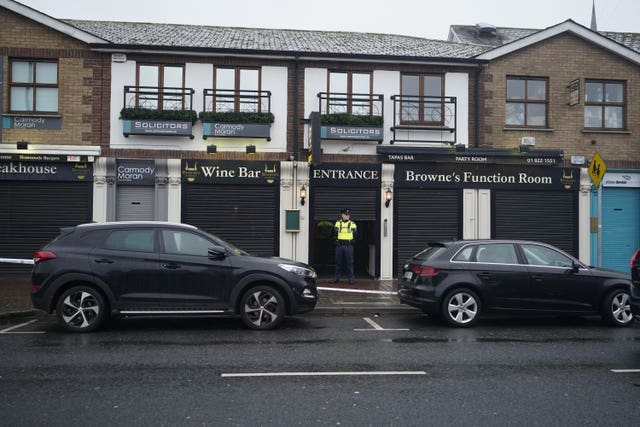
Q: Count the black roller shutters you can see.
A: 5